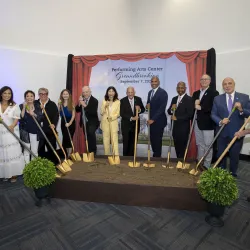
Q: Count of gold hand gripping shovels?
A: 12